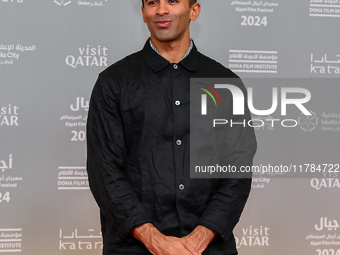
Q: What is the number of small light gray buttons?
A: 4